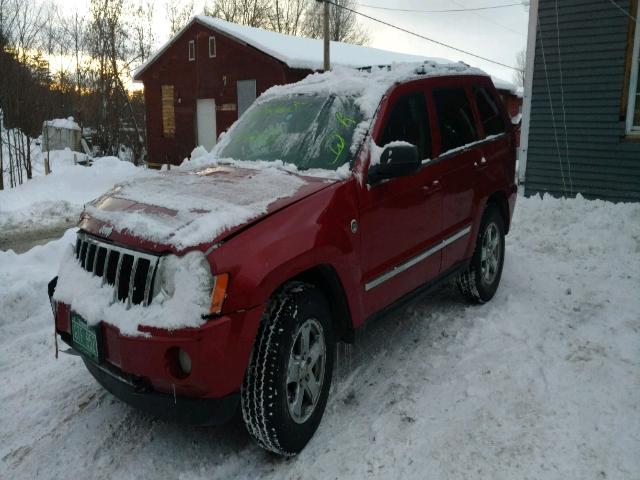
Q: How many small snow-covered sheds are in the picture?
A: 1